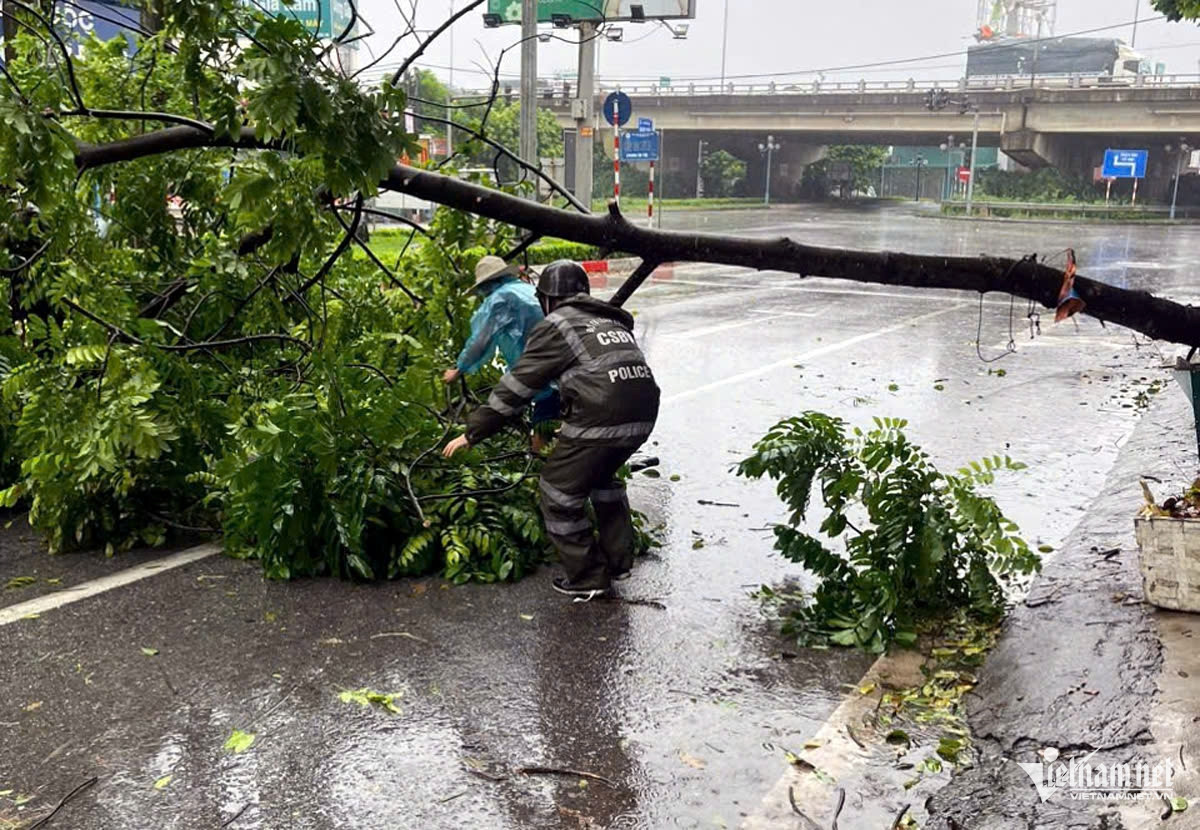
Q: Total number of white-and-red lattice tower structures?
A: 1